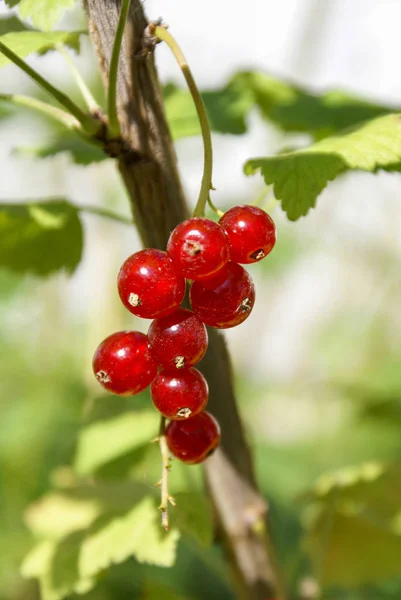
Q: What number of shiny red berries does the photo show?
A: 8